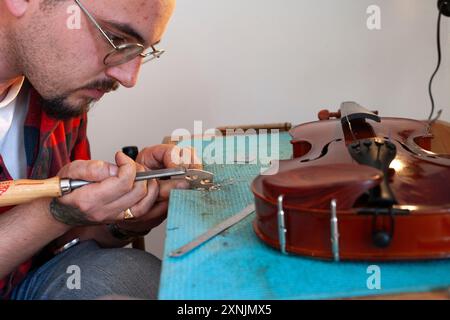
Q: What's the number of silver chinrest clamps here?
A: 2